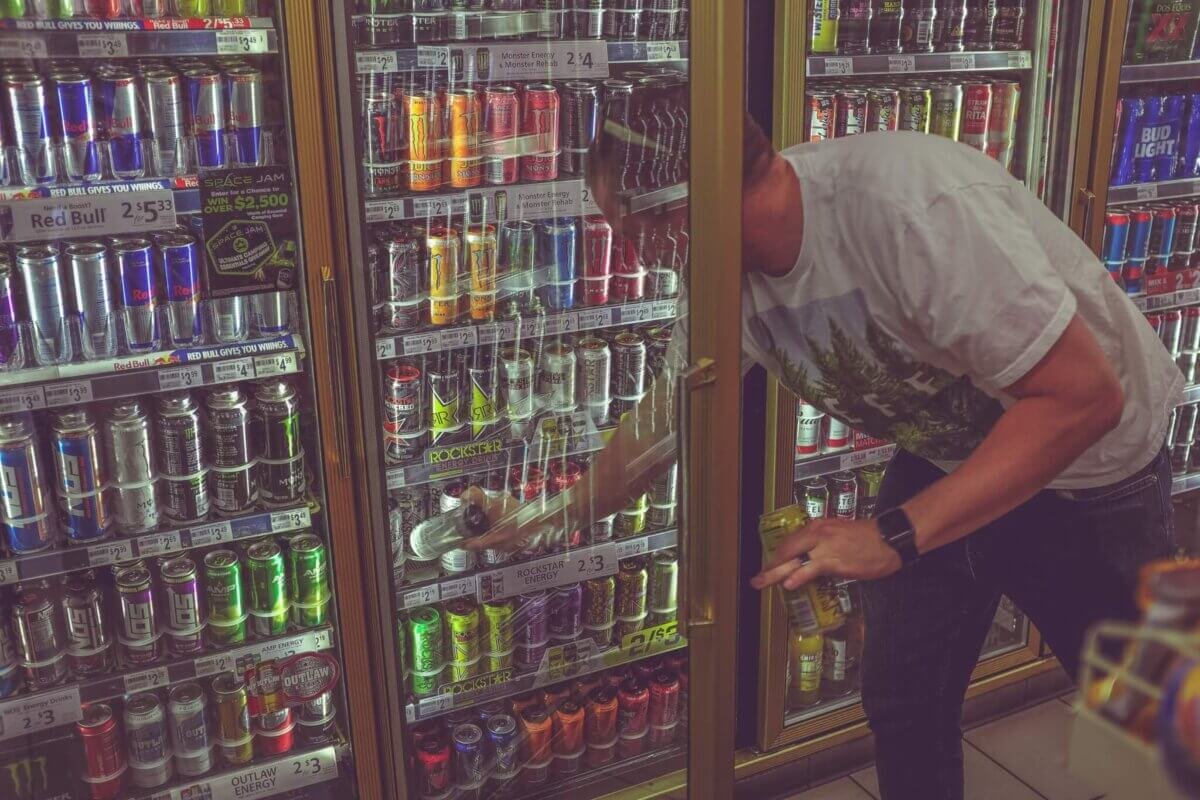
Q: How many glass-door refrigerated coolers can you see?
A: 4